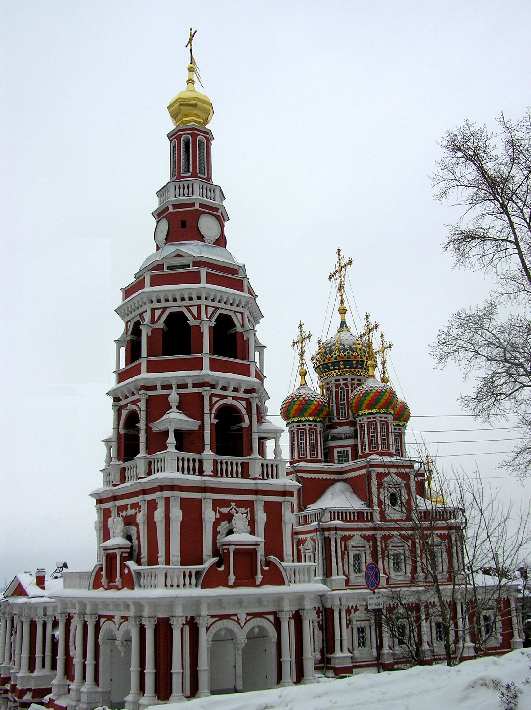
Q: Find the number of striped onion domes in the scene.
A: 3